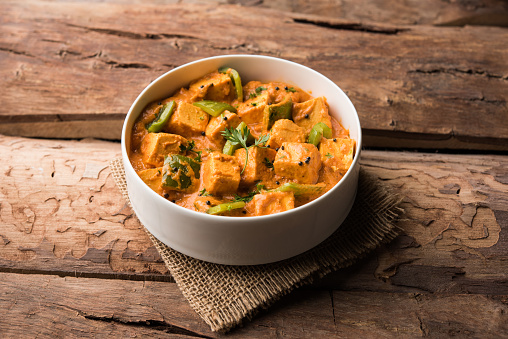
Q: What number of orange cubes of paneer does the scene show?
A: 13